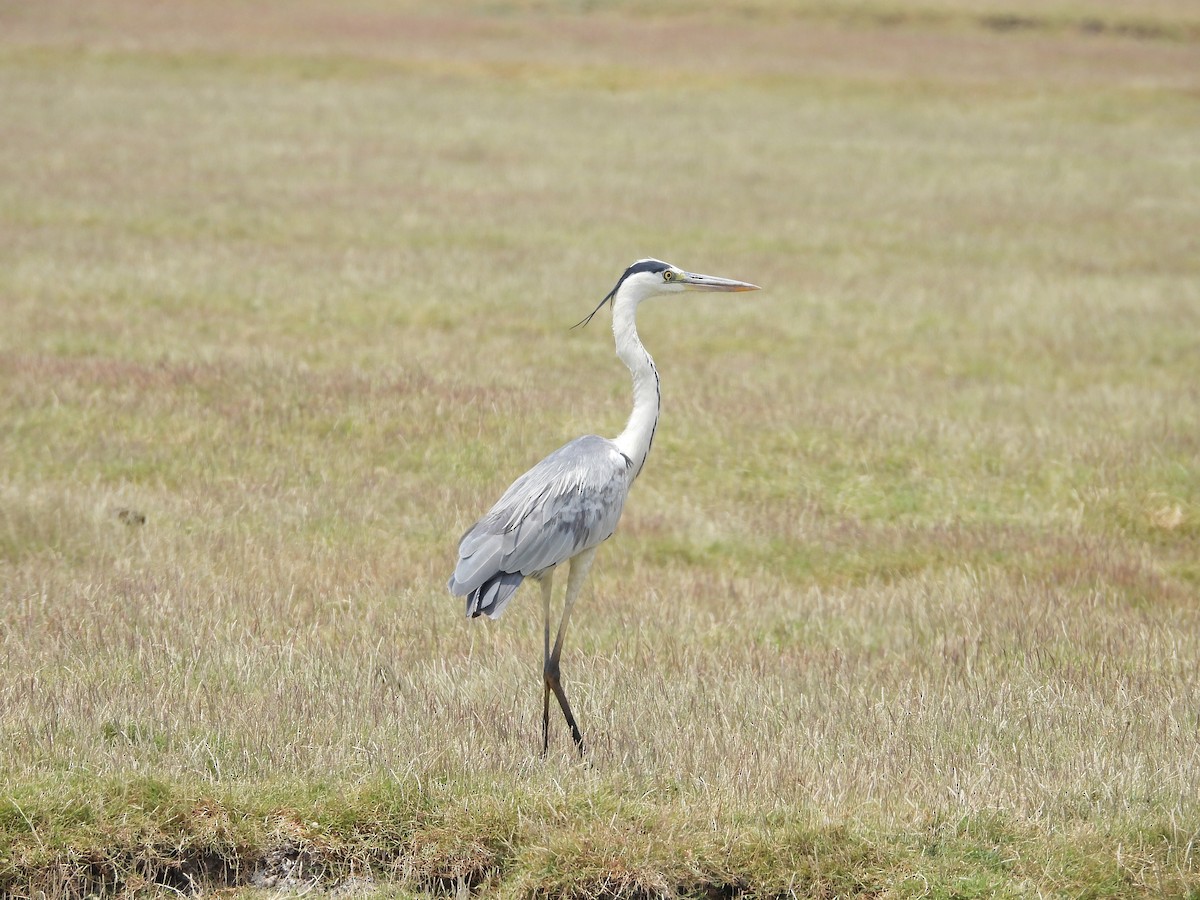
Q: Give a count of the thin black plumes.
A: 2